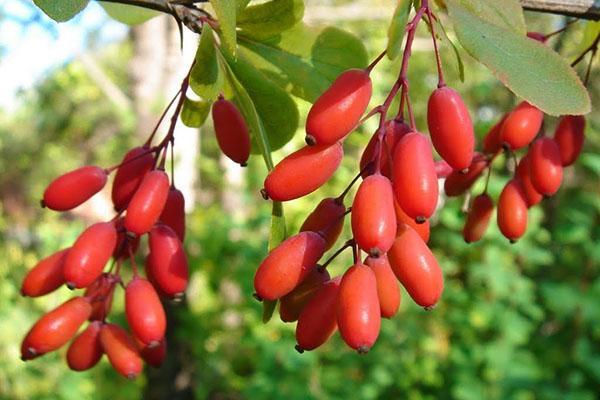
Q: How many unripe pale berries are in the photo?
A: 0